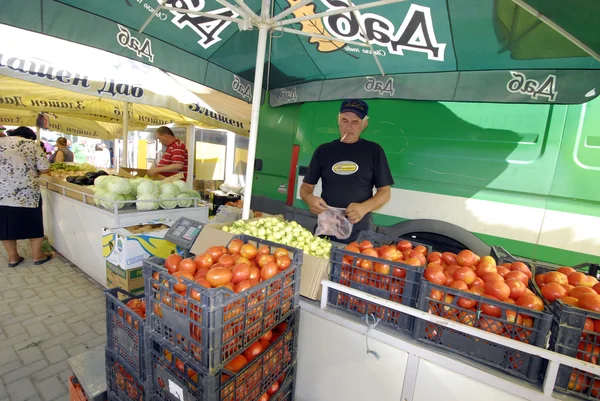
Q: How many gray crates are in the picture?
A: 8